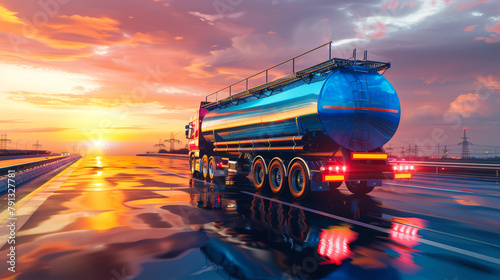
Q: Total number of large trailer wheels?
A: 3